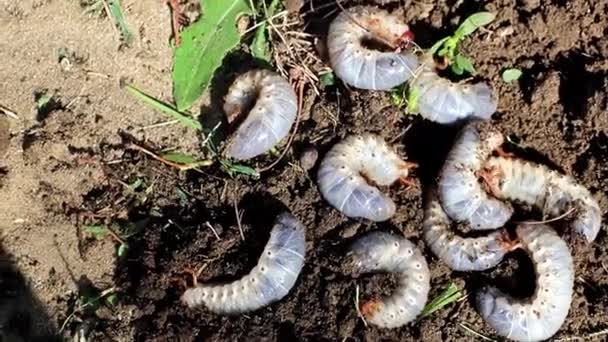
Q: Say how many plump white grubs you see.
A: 10